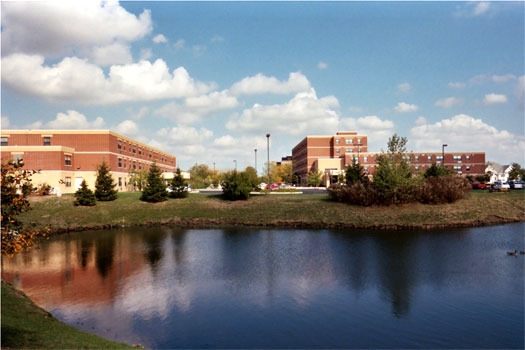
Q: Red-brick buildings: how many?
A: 2